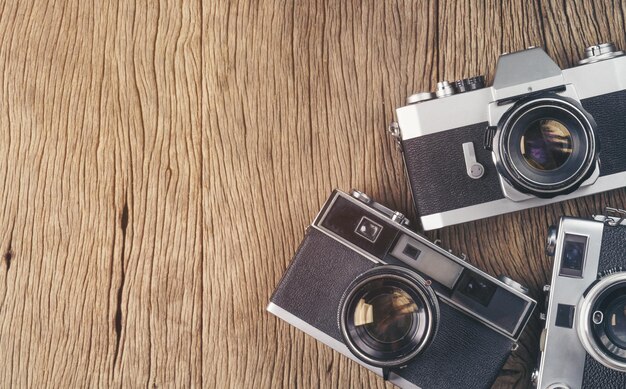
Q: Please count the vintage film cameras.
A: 3